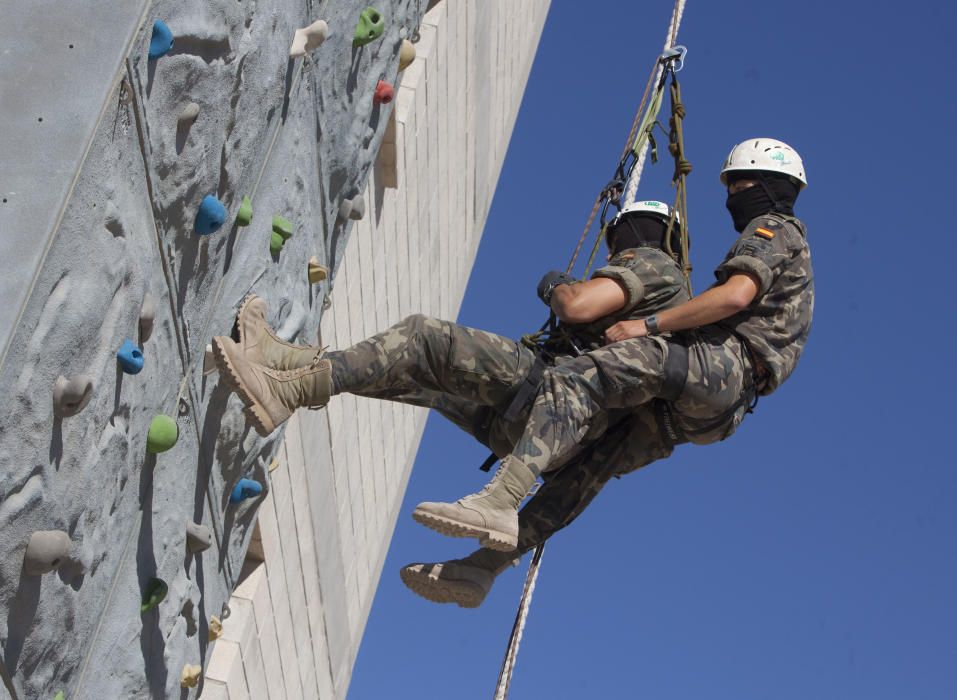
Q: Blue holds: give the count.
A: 4